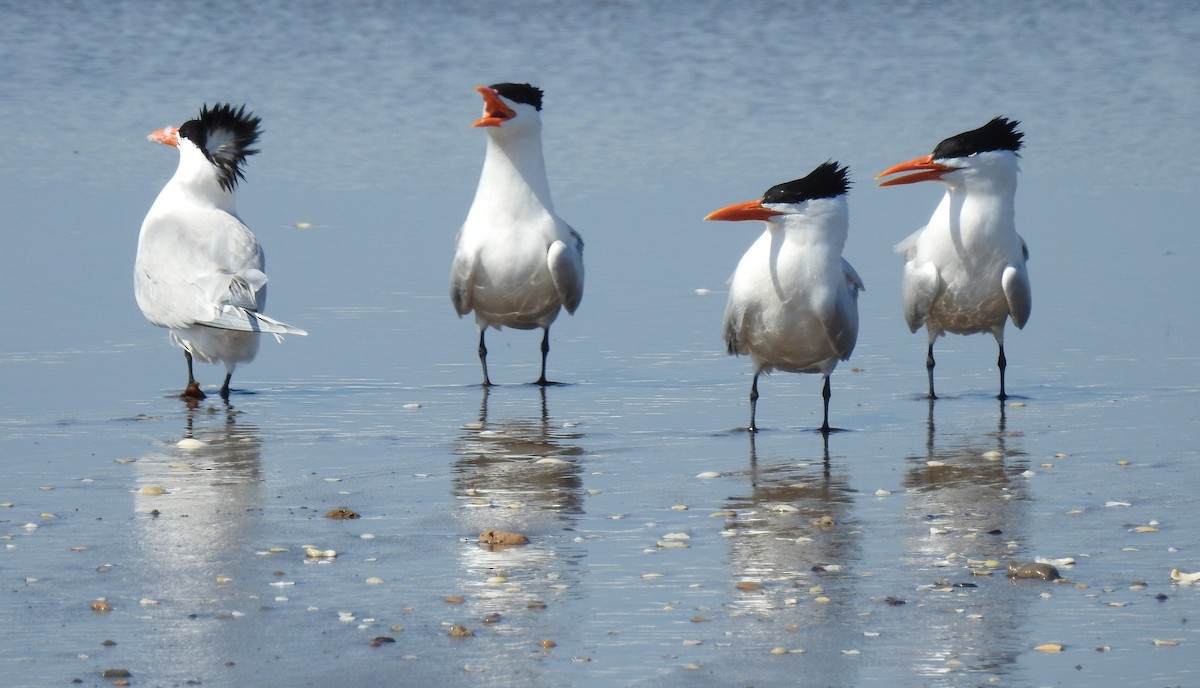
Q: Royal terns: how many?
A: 4